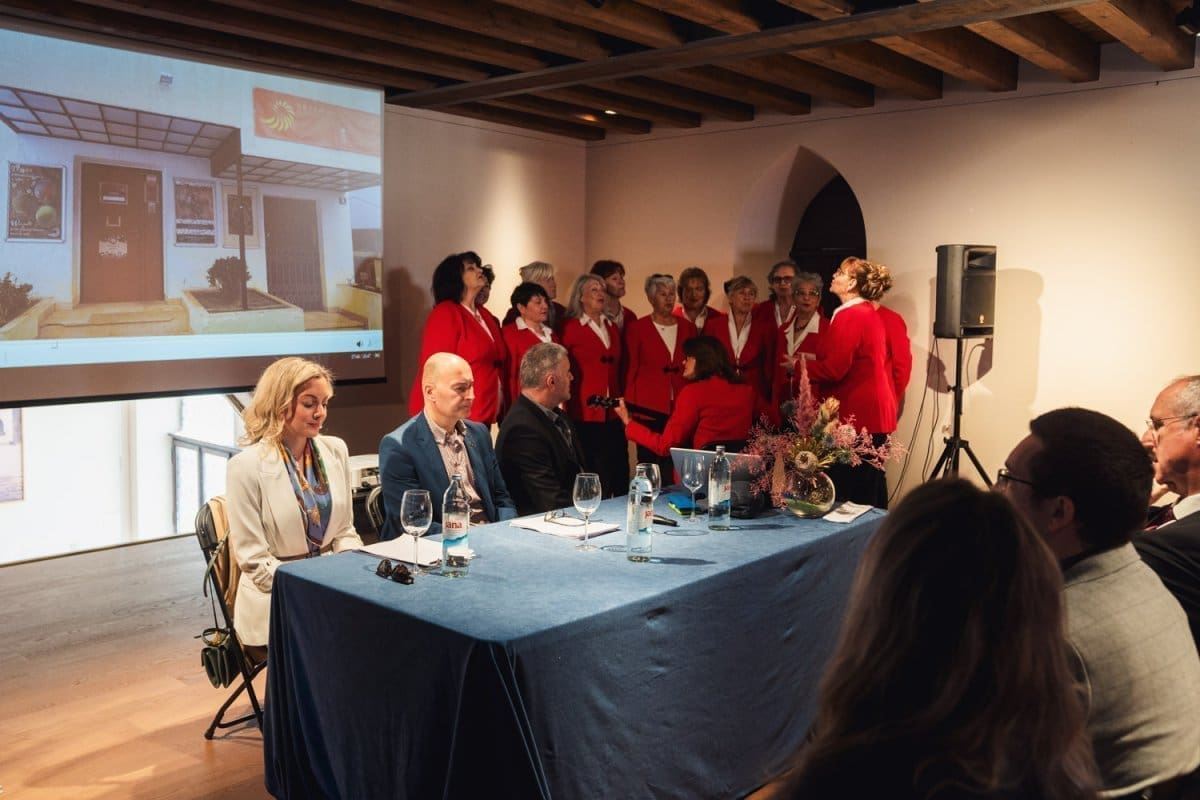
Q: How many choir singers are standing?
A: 13